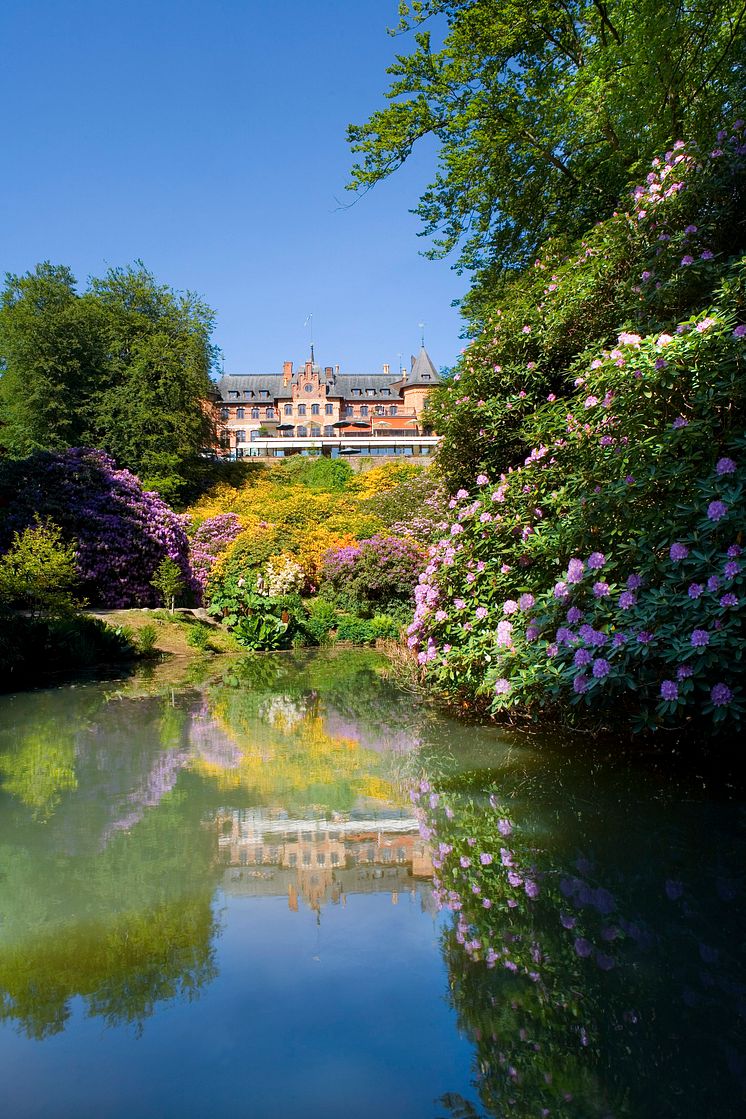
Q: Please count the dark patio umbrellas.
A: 4